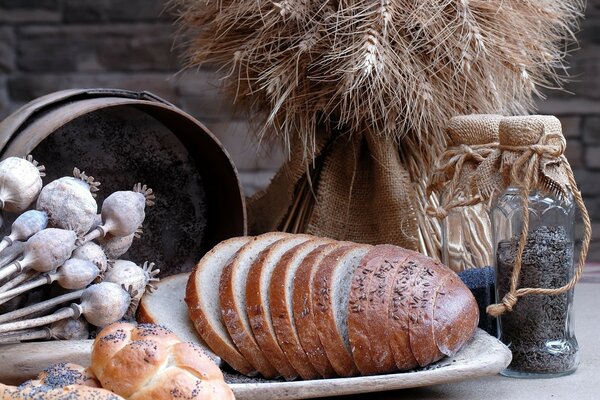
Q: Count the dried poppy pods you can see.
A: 11